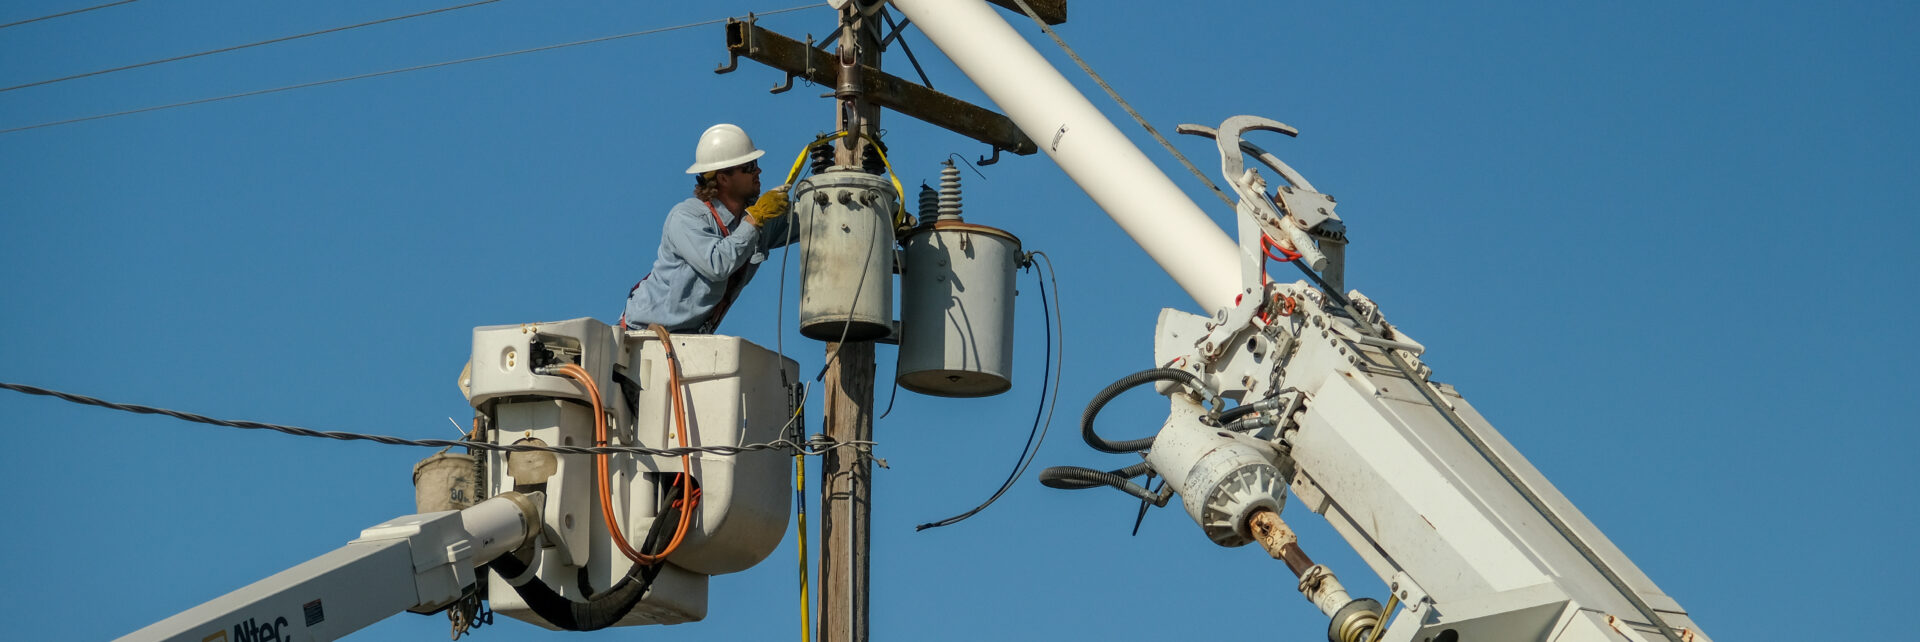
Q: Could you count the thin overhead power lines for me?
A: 3